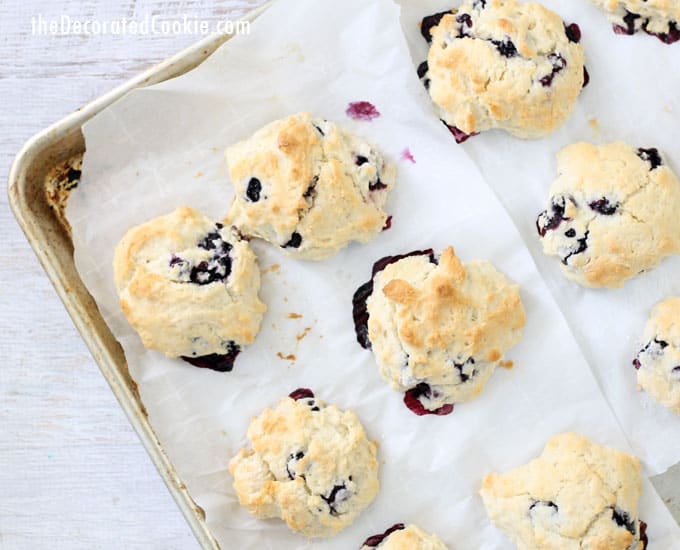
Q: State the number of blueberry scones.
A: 10